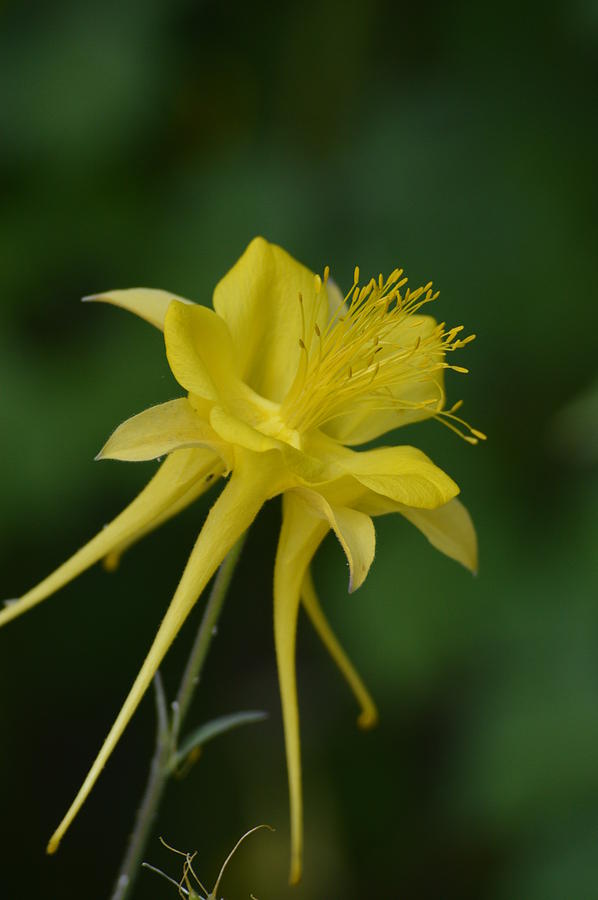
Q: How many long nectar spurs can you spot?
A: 5